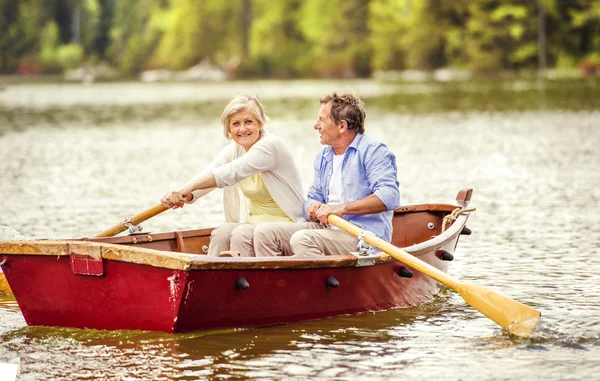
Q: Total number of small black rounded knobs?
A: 5